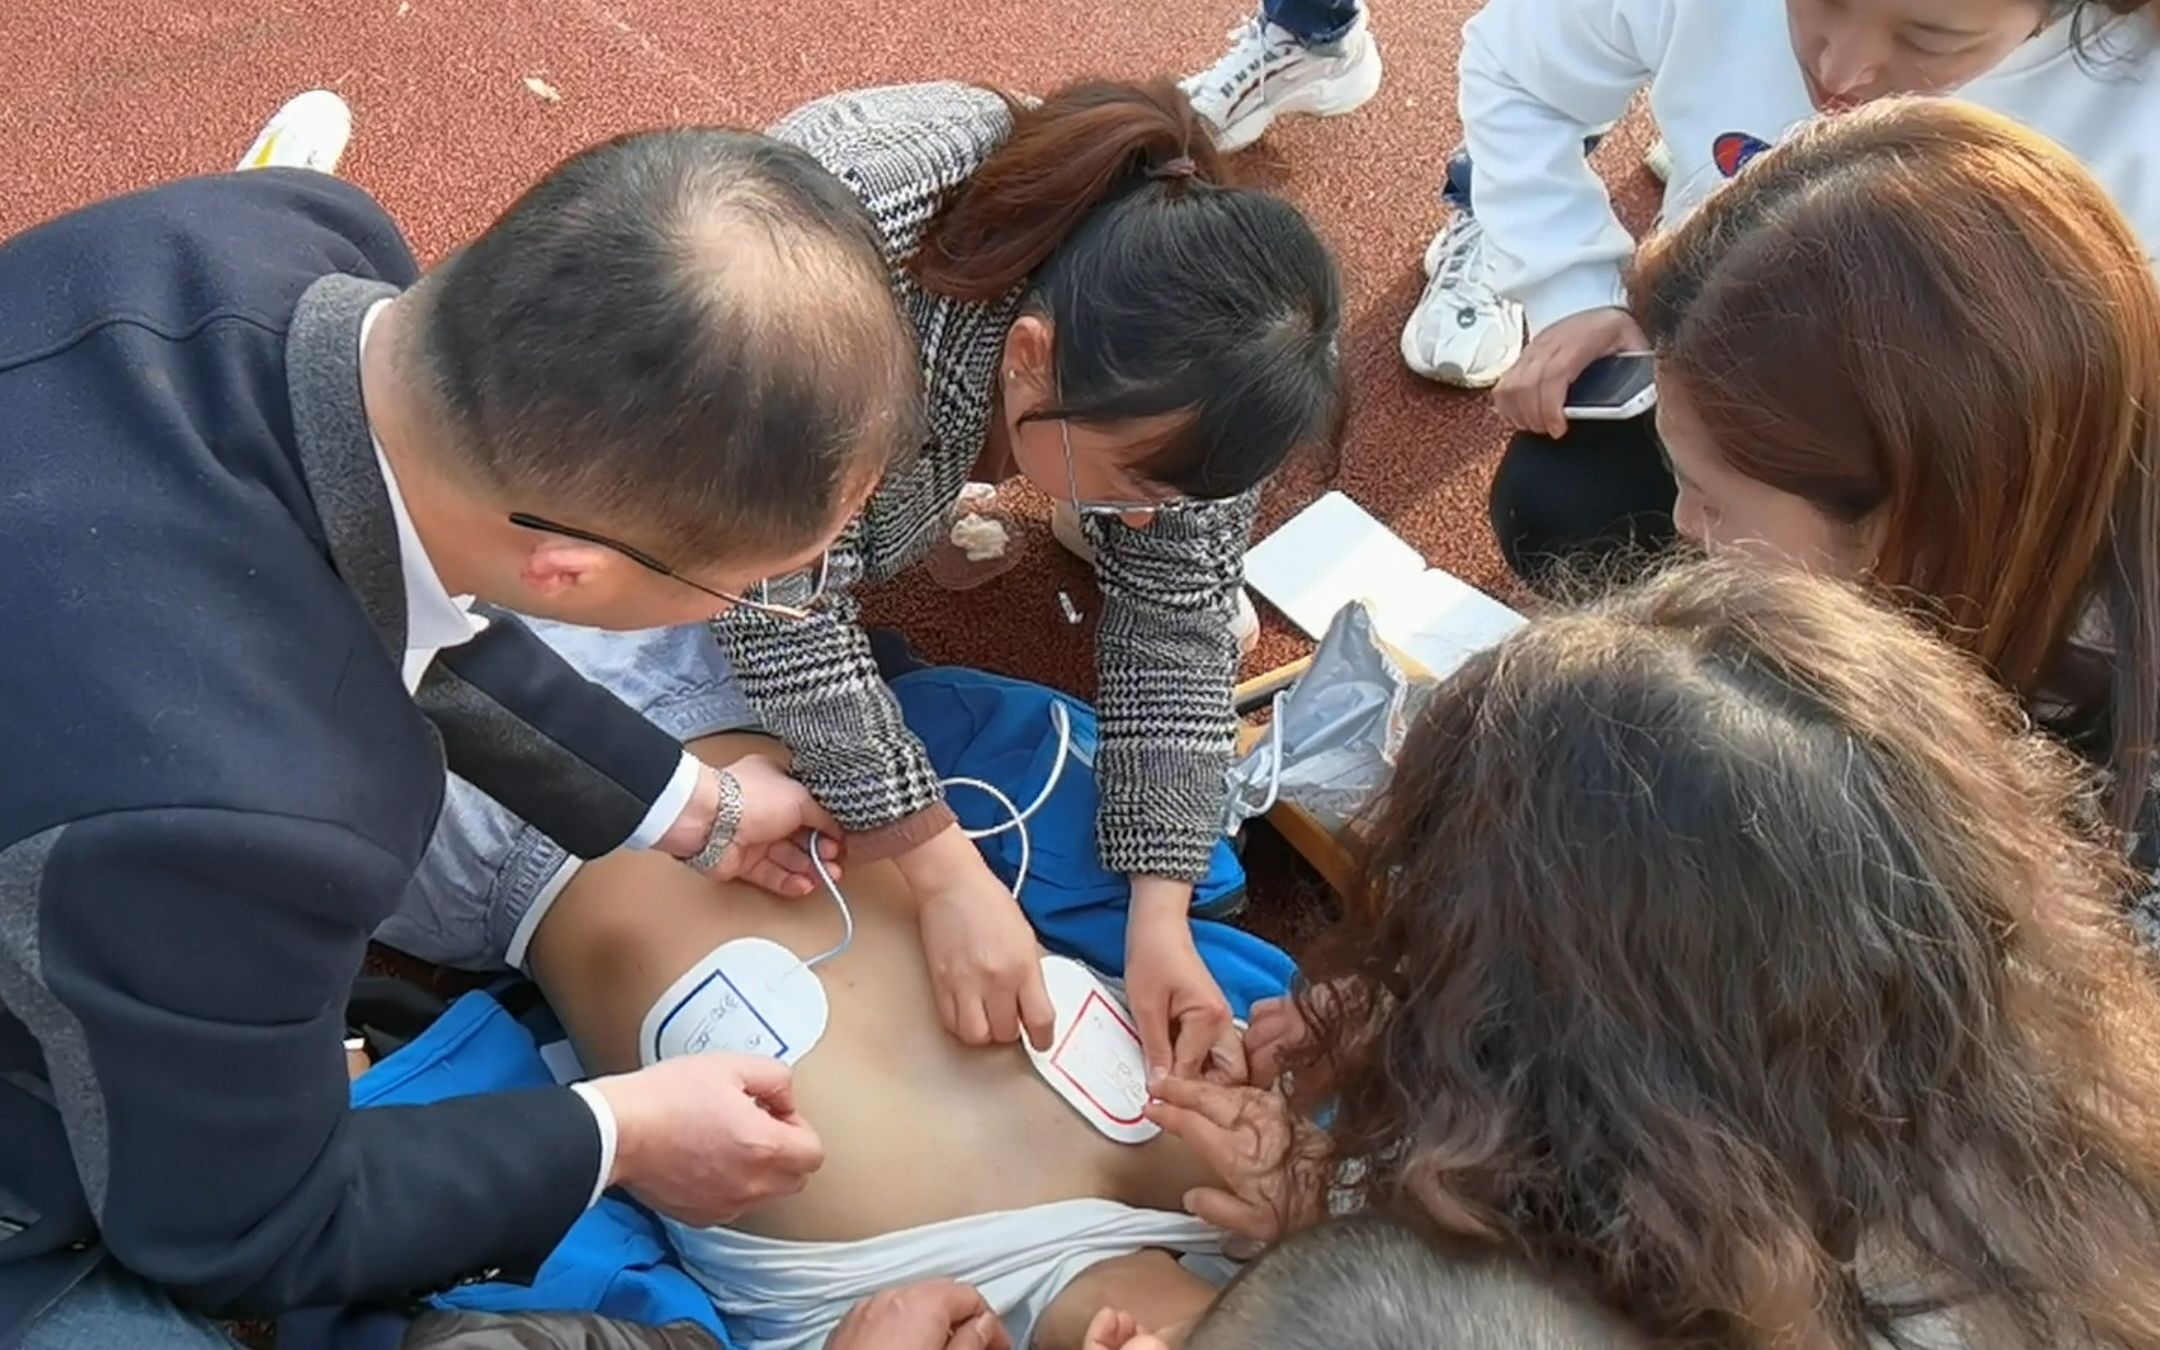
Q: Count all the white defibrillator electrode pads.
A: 2